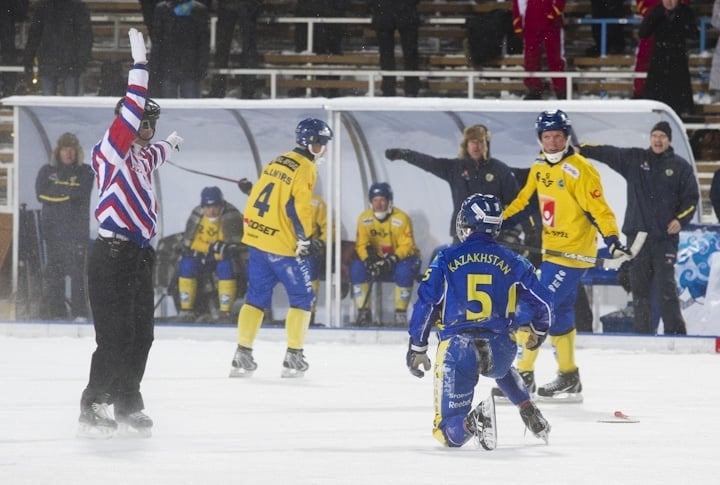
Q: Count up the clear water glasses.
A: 0